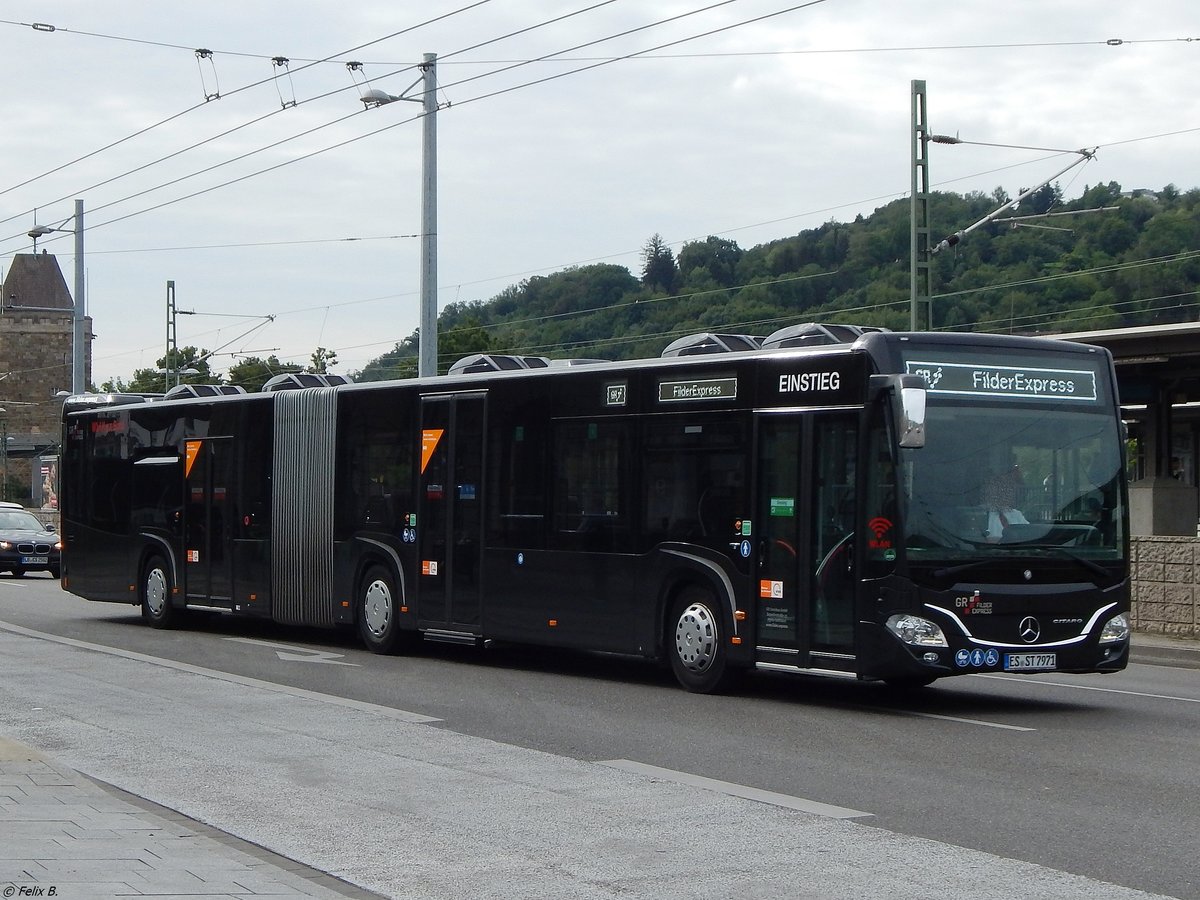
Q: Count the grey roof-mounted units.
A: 5